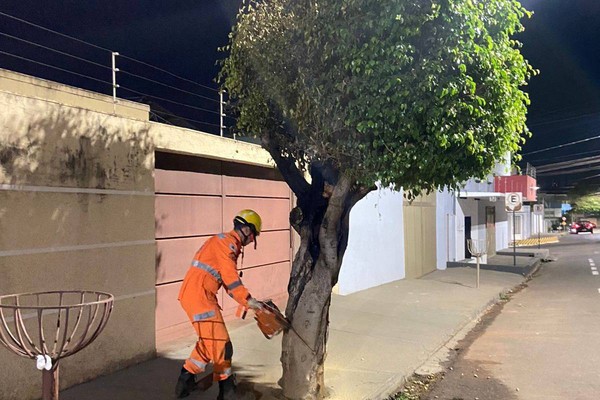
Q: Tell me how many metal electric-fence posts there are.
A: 2